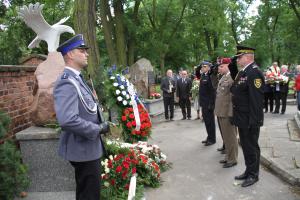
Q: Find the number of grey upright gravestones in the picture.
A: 1